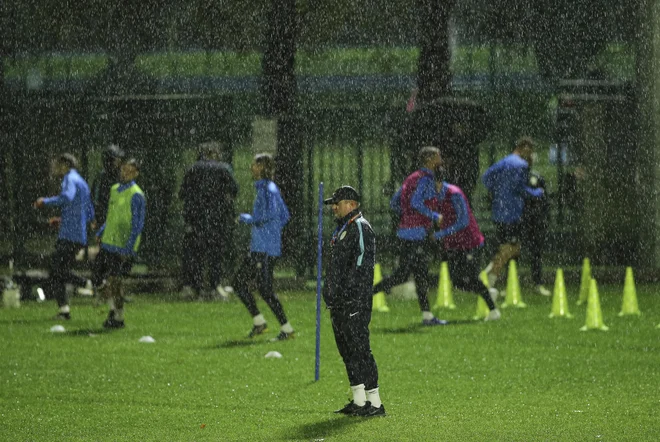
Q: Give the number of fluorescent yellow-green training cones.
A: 8